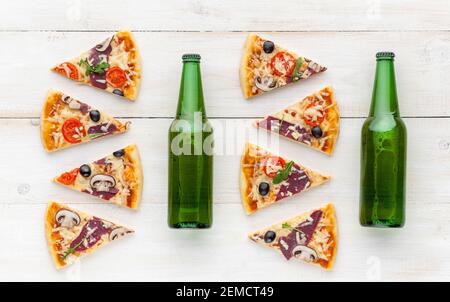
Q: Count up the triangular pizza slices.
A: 8